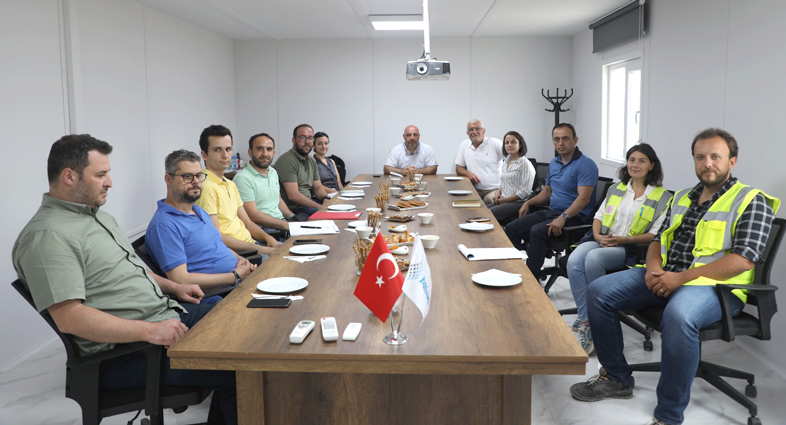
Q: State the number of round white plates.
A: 10